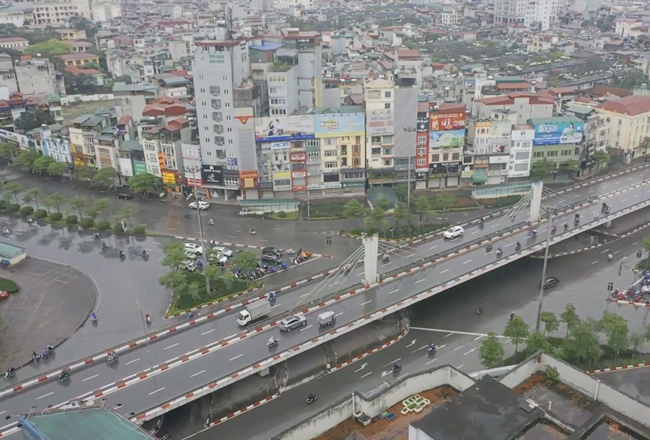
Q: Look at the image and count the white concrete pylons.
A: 2